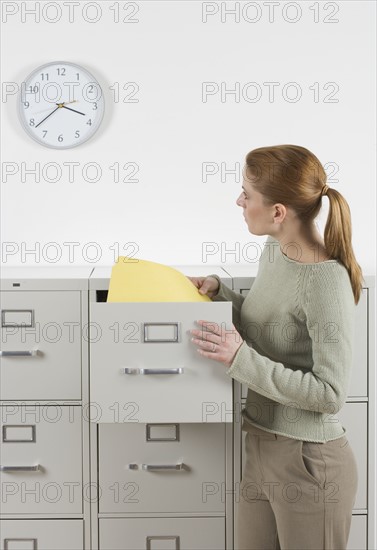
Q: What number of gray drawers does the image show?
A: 9